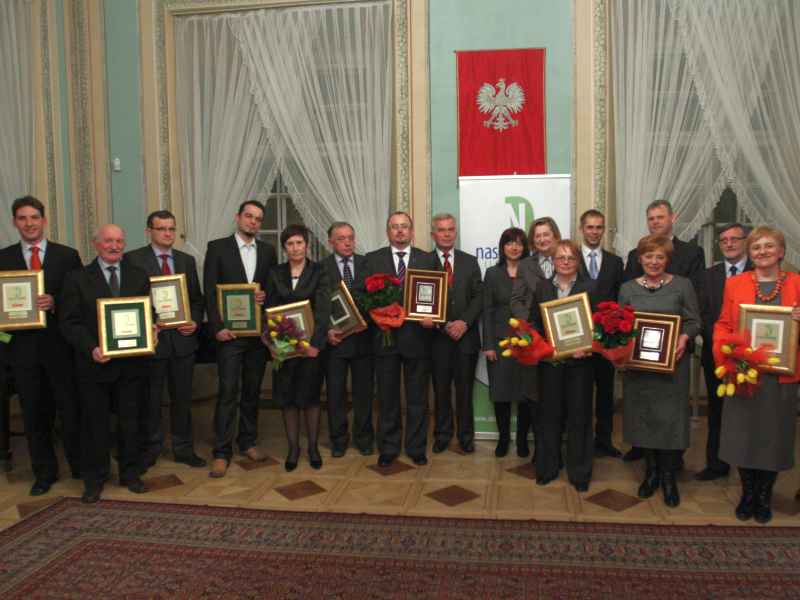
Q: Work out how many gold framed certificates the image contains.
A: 10